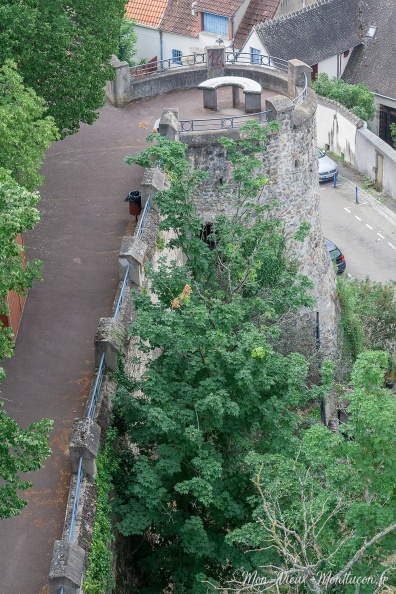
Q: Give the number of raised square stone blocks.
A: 10